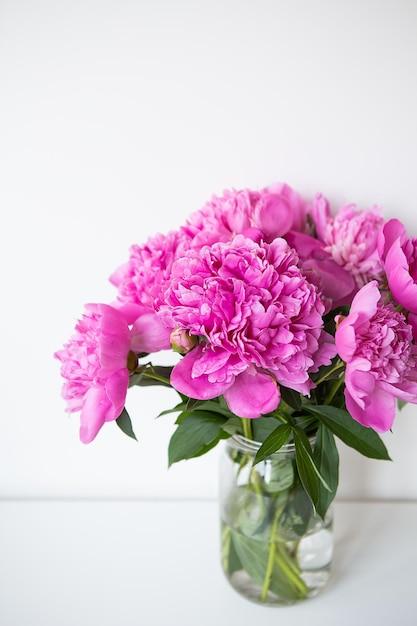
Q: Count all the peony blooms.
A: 7